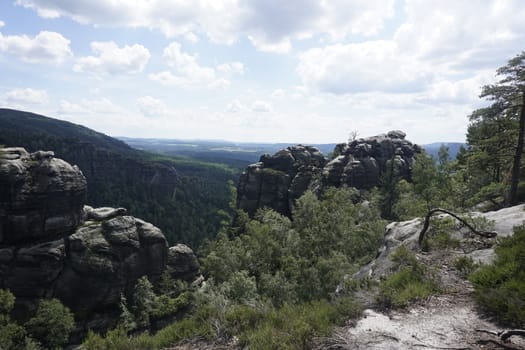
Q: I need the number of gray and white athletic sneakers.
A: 0